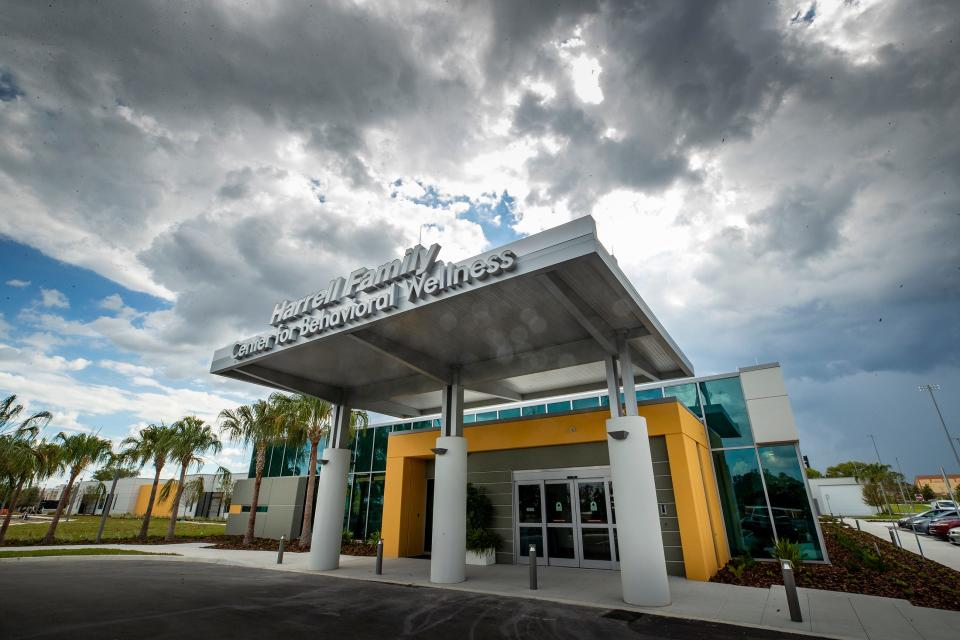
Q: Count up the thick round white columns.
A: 3